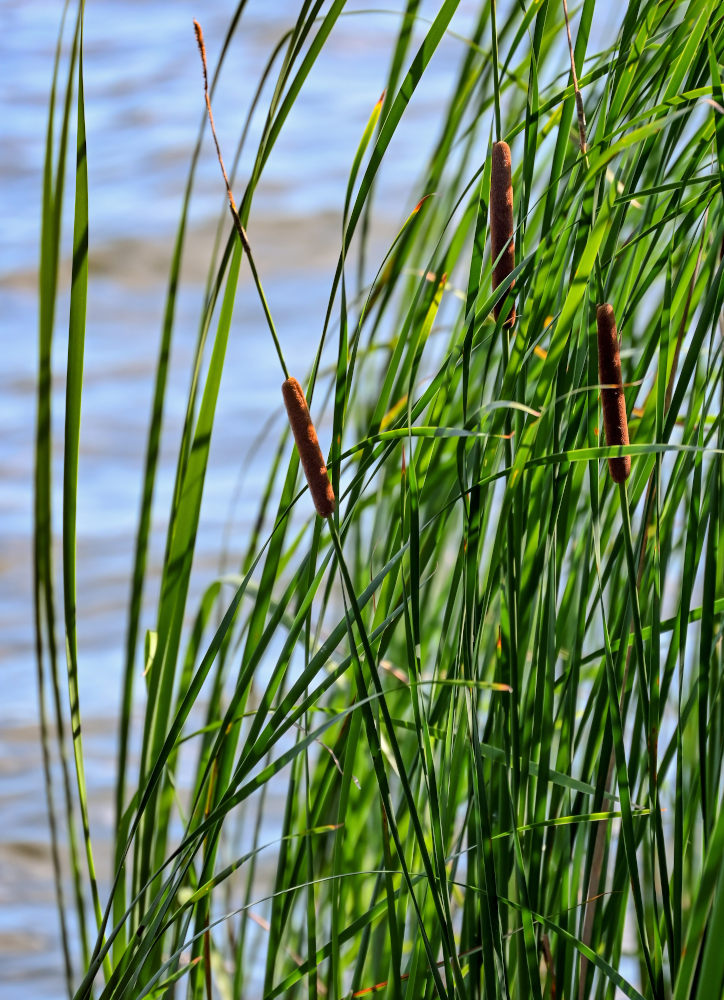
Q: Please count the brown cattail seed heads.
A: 3